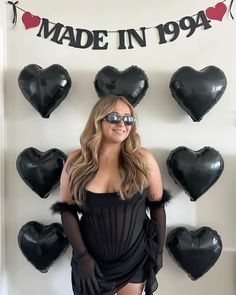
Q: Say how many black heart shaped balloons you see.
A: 7